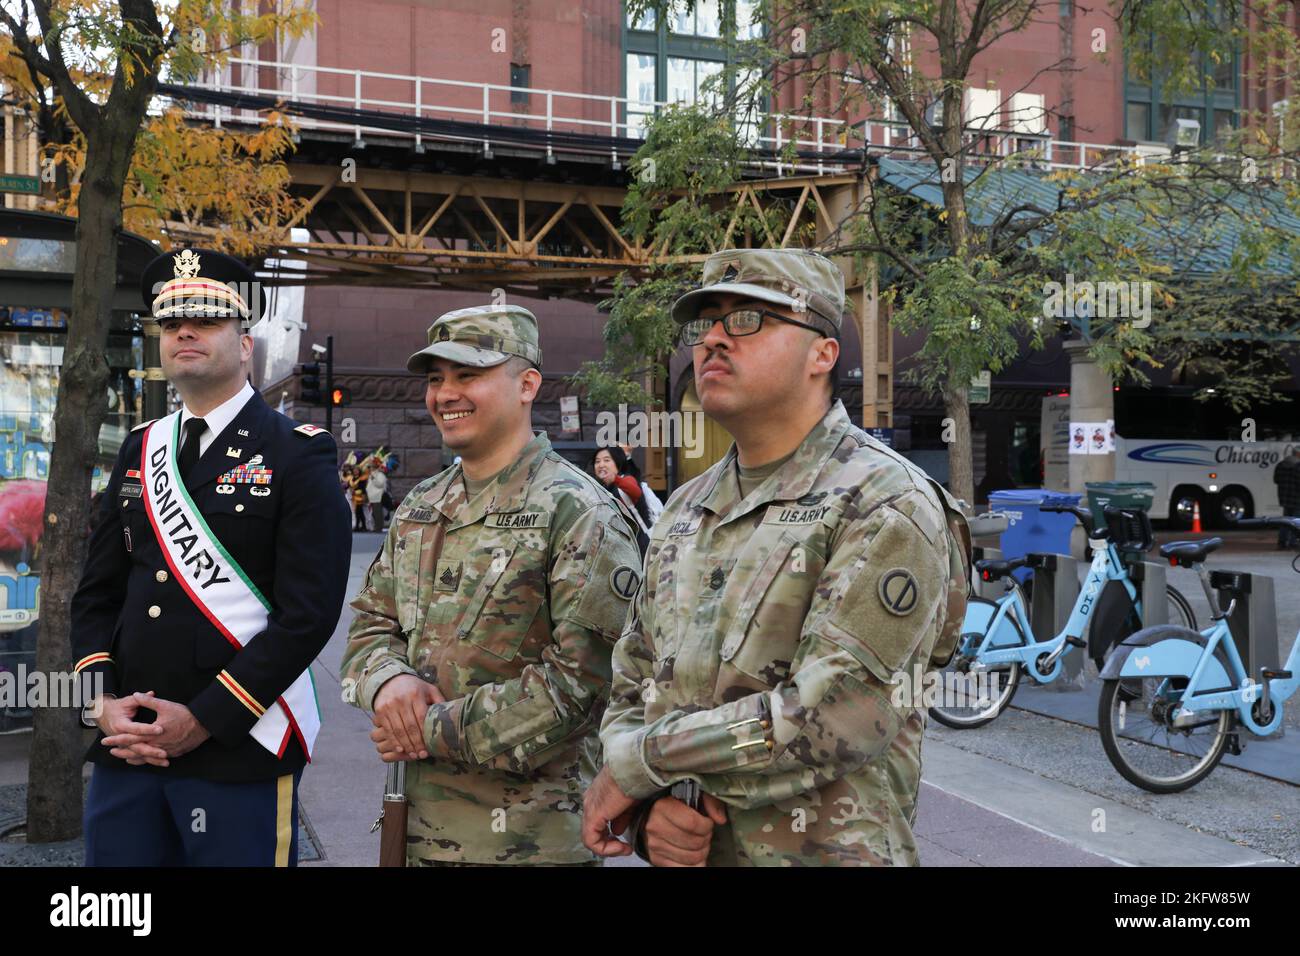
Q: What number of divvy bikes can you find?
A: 2